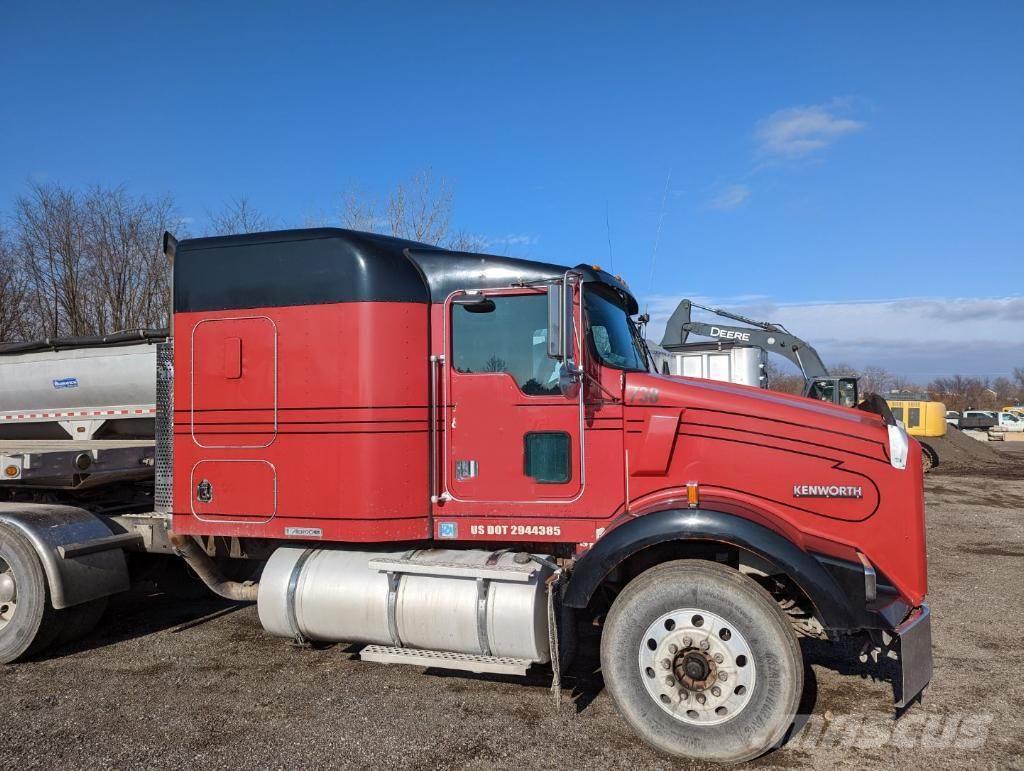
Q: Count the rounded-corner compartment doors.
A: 2